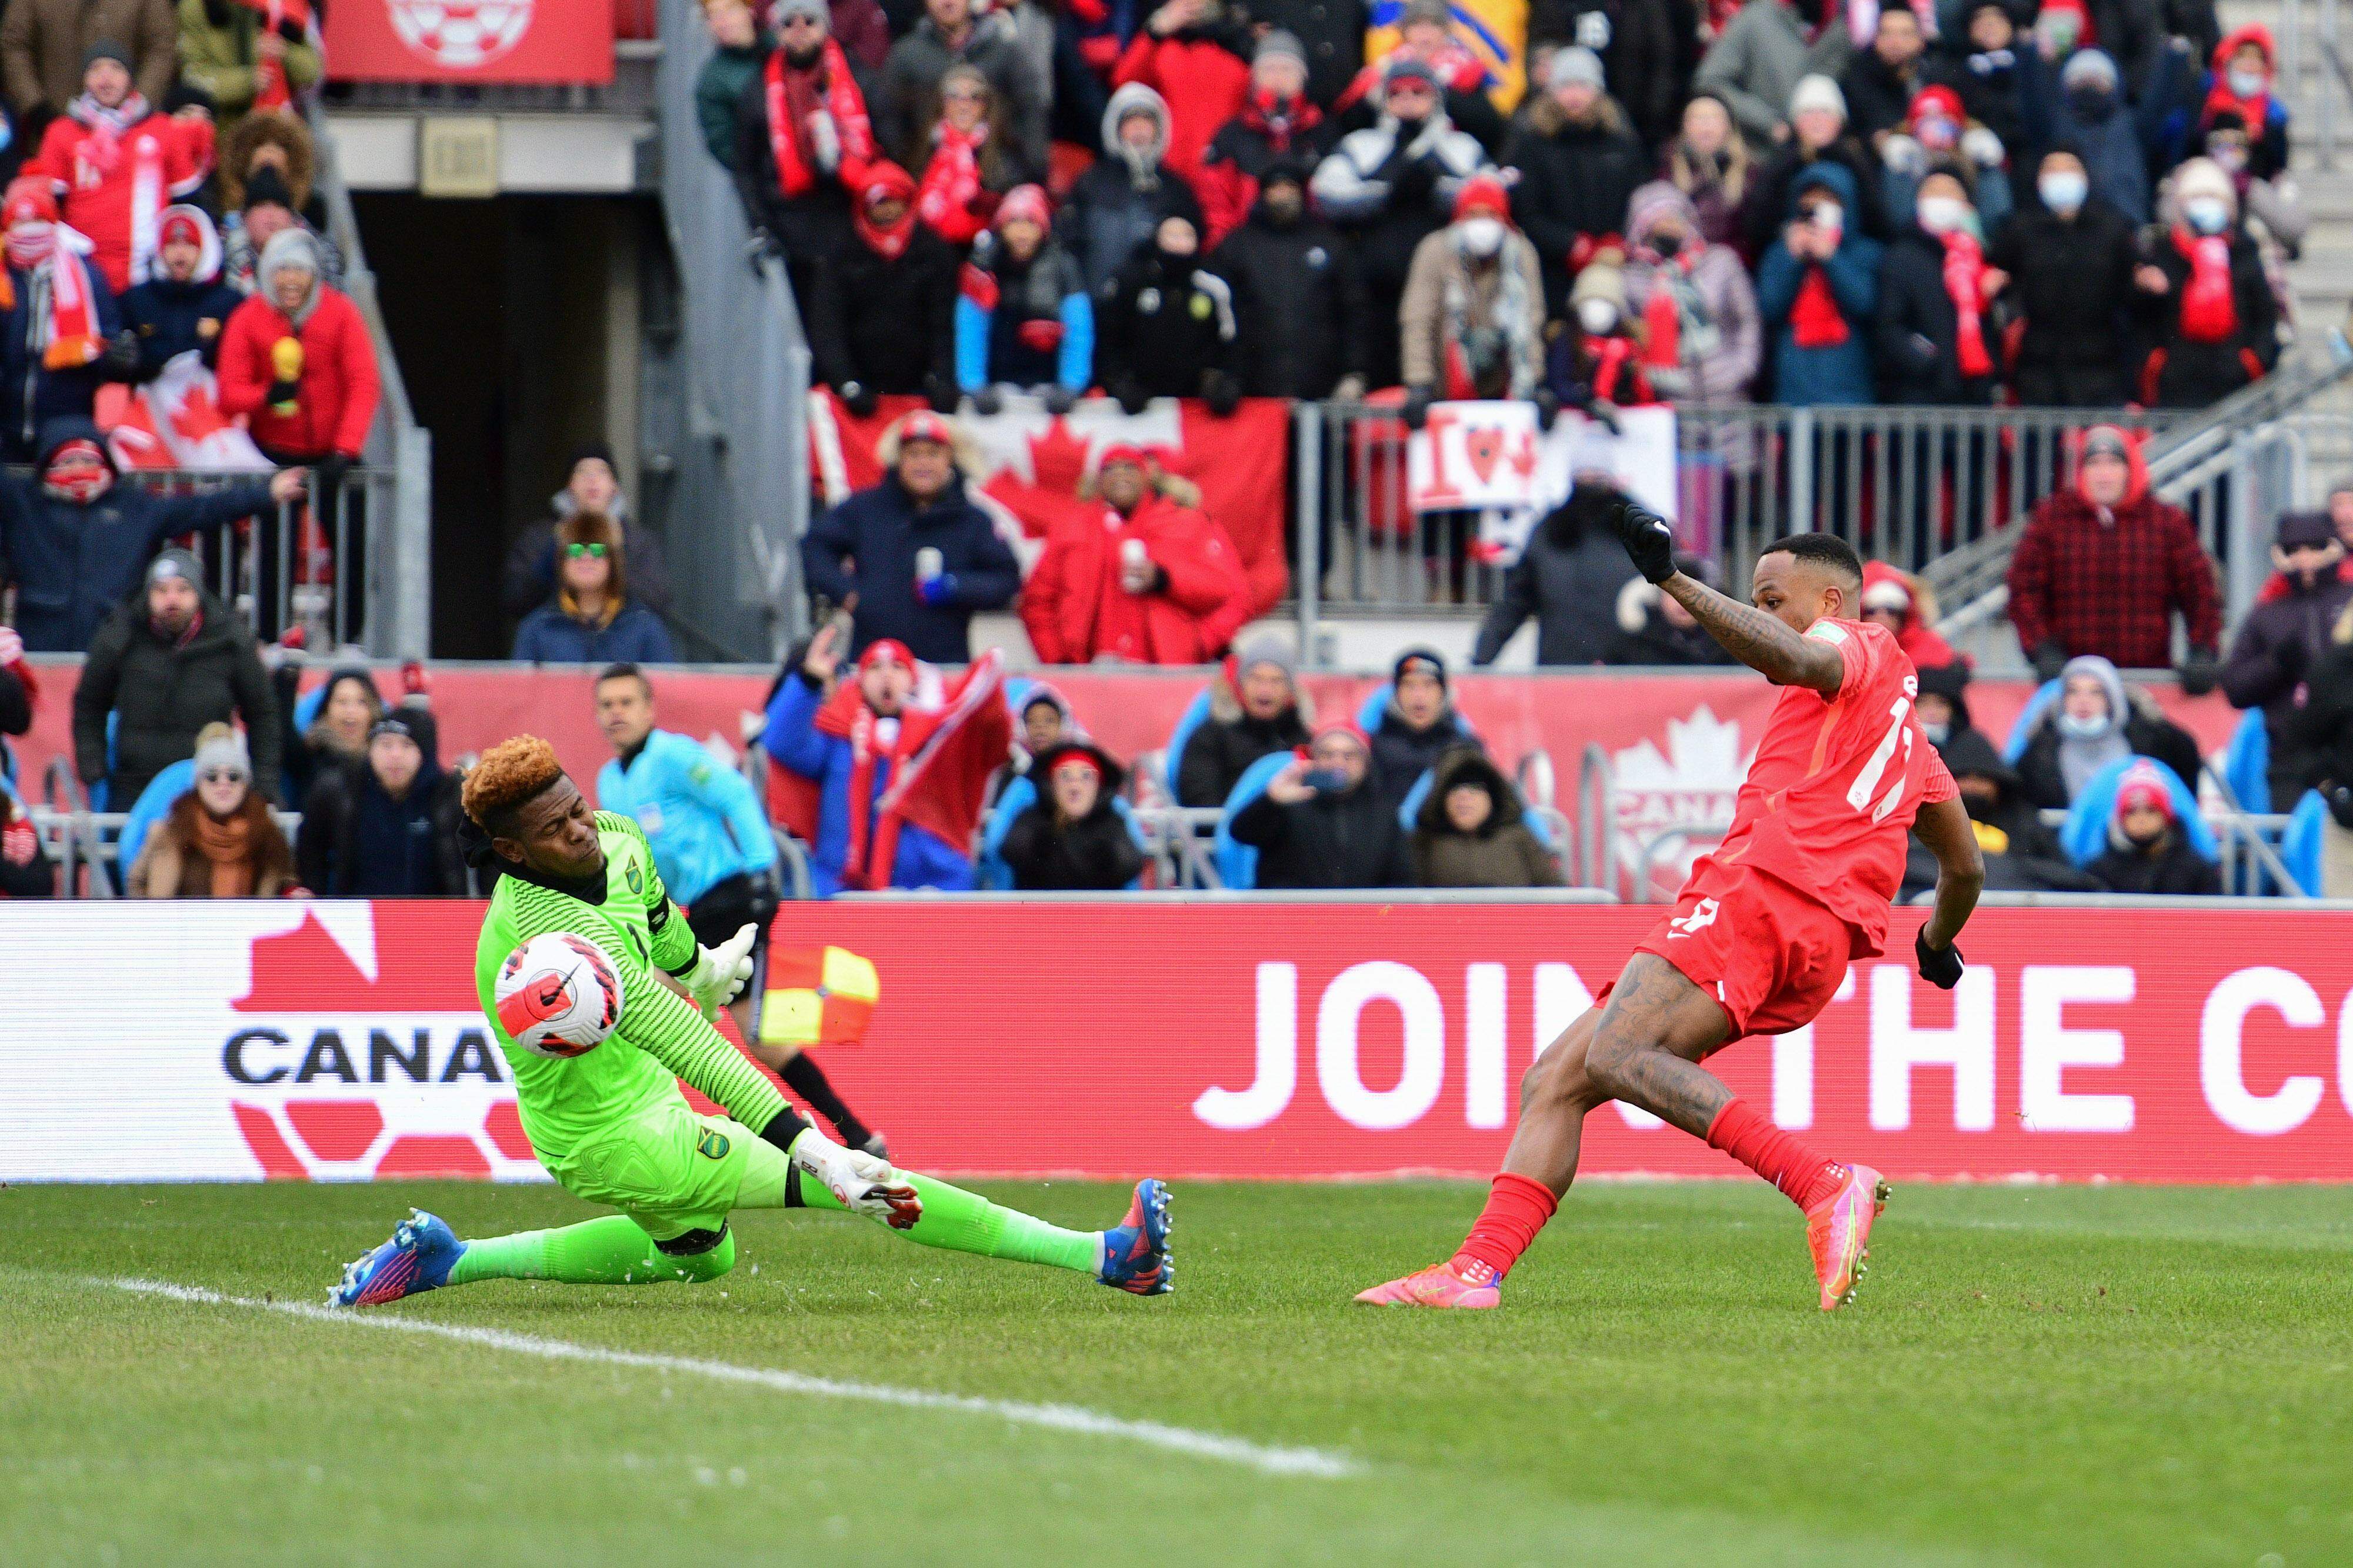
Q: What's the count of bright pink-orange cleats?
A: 2